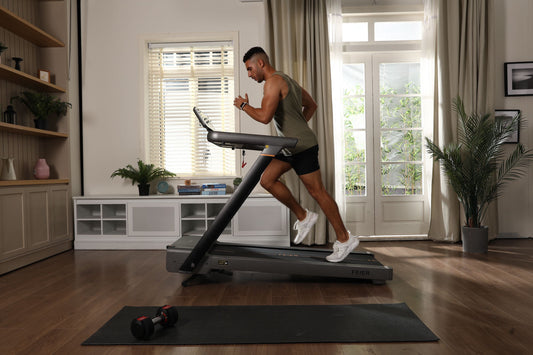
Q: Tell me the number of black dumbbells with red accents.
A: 1